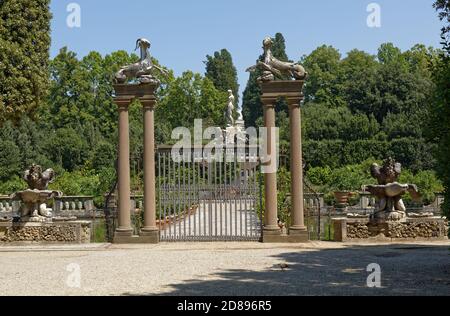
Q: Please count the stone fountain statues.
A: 2